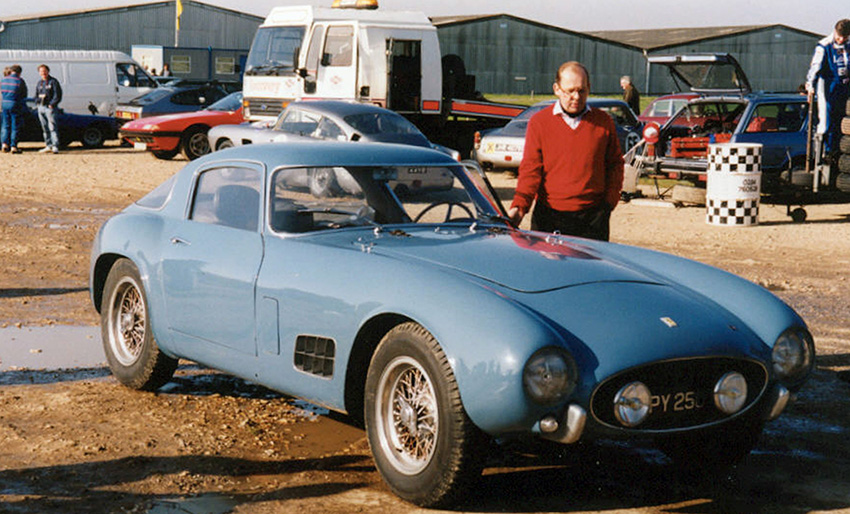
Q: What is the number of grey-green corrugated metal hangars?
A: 3